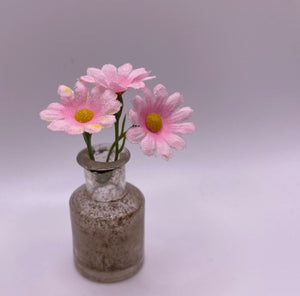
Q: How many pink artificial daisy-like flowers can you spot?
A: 3